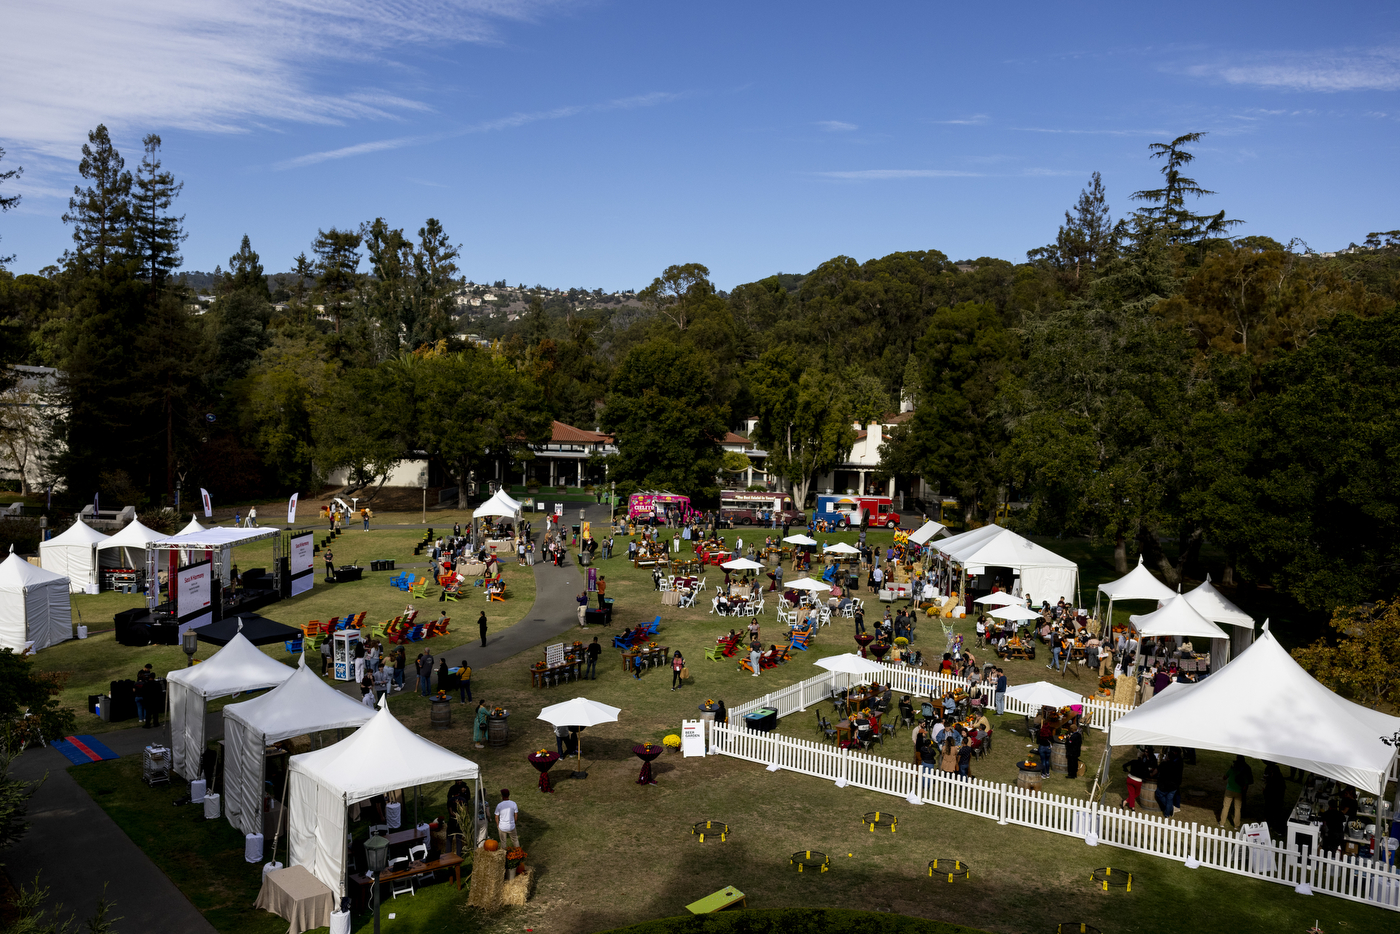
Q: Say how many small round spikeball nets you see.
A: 6